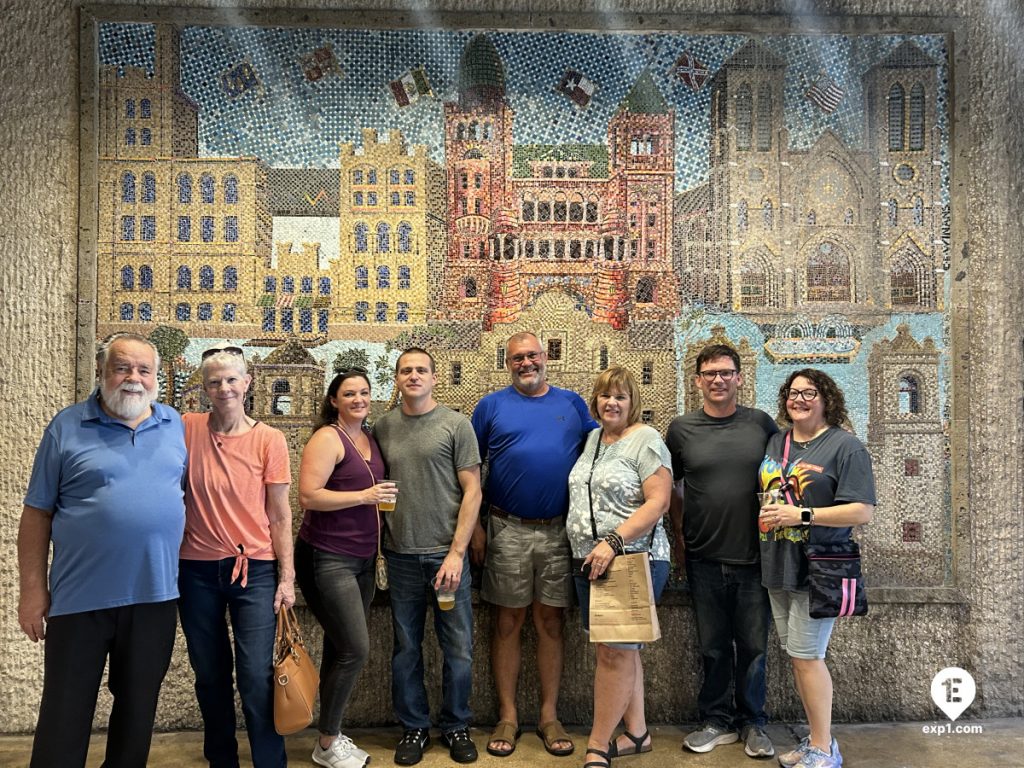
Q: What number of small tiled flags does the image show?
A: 6